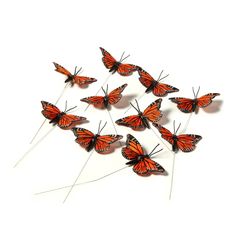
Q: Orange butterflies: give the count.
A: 10